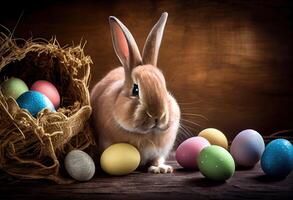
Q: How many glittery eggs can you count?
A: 2